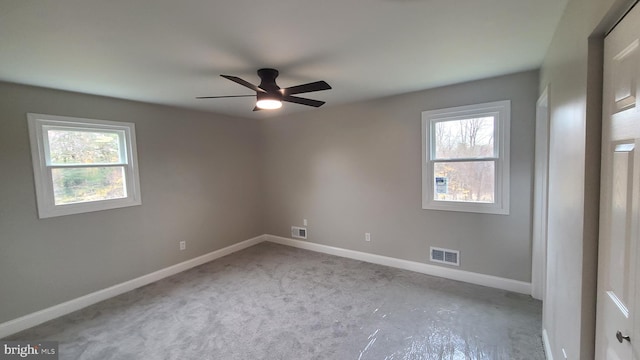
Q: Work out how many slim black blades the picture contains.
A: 5